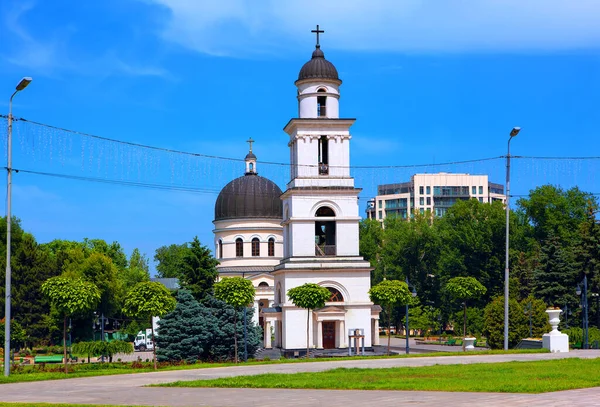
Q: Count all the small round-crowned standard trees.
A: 6